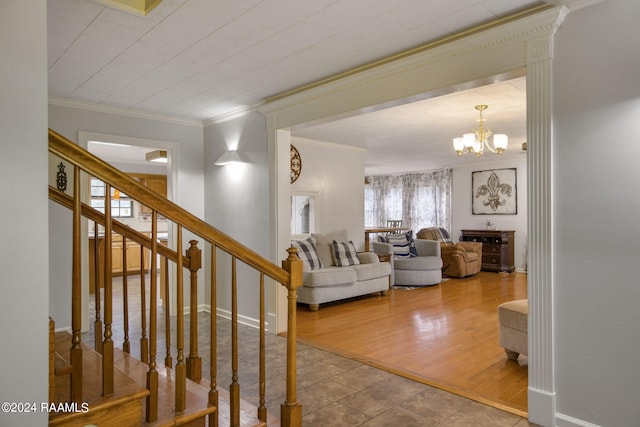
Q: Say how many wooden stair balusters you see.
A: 11